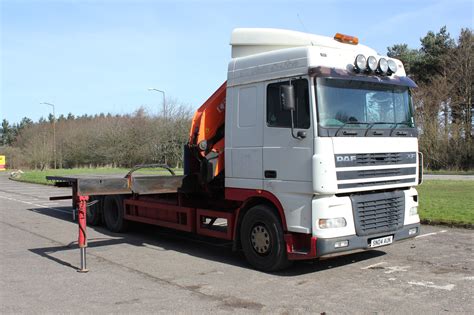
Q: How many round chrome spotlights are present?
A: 4